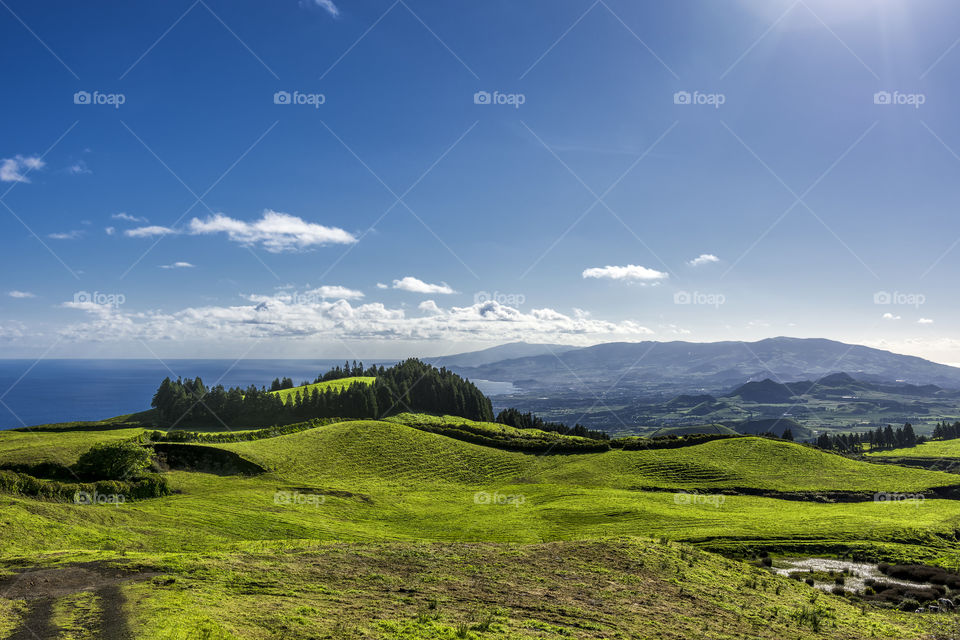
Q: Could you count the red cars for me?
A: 0